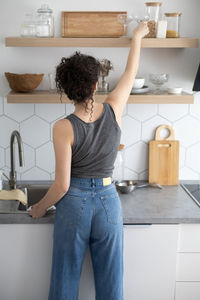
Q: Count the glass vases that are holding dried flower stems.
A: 1